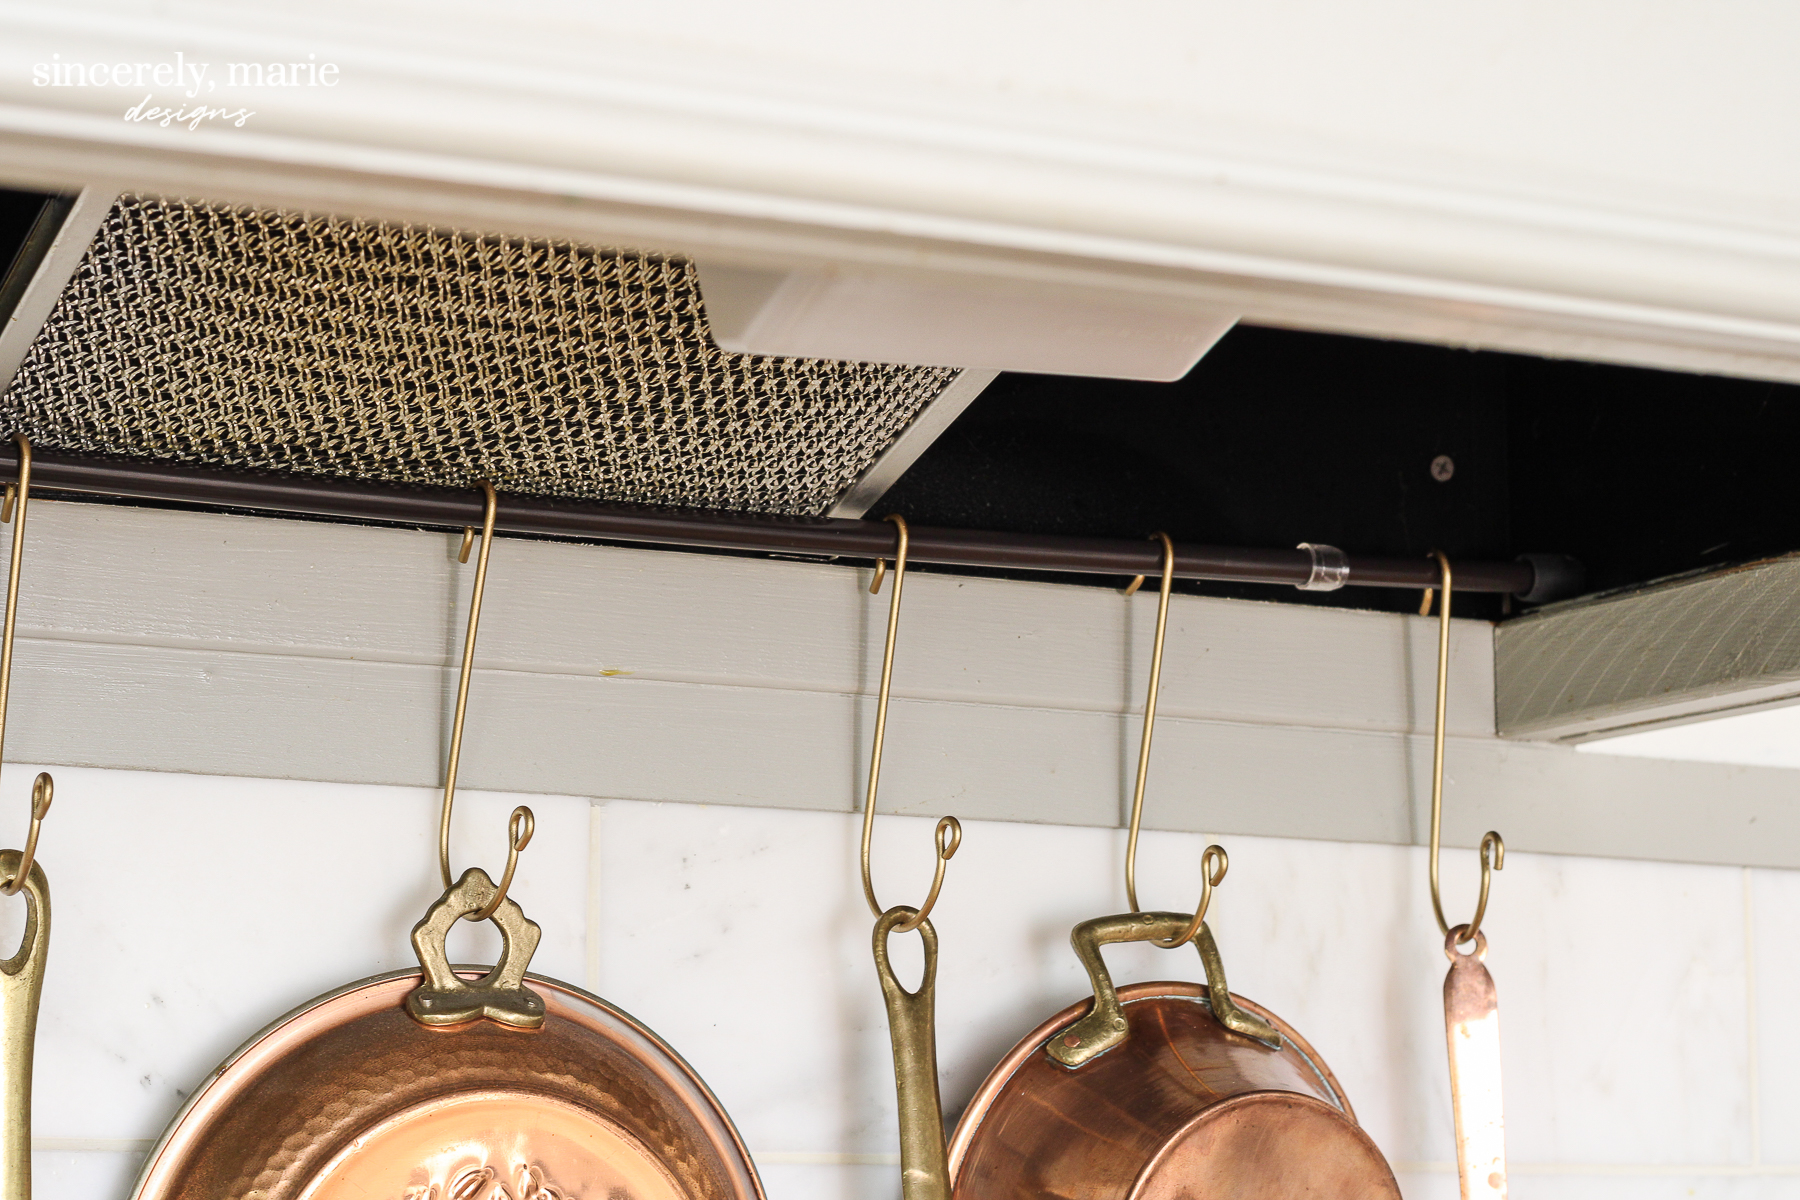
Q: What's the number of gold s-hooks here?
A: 5